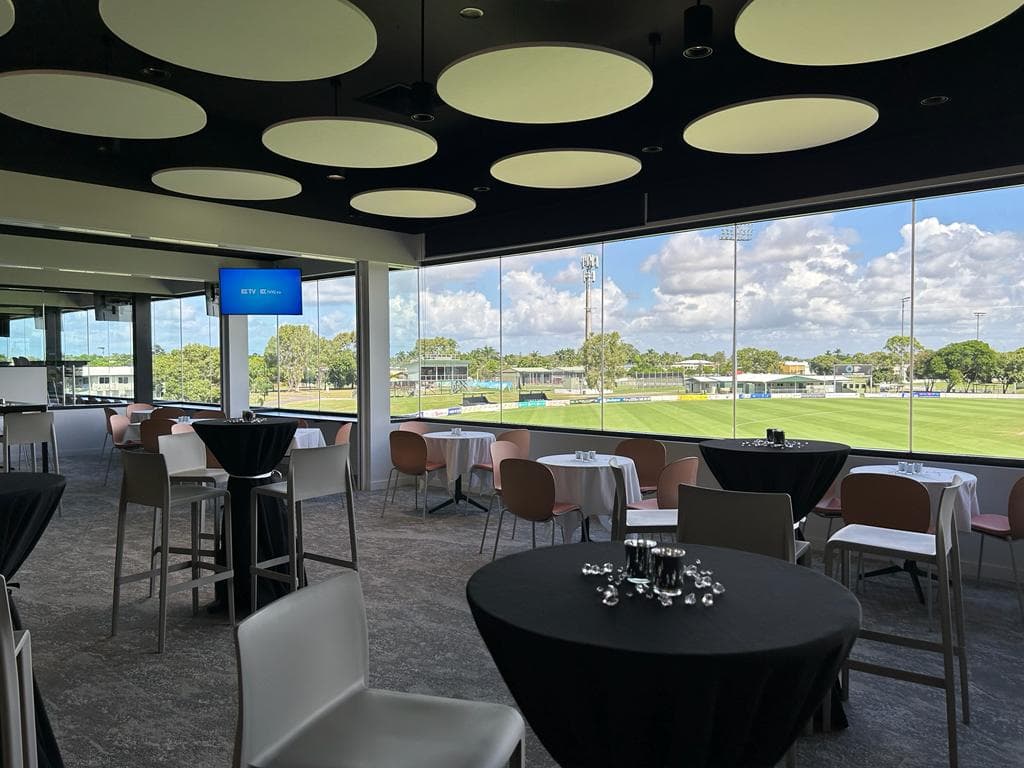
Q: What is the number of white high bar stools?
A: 9